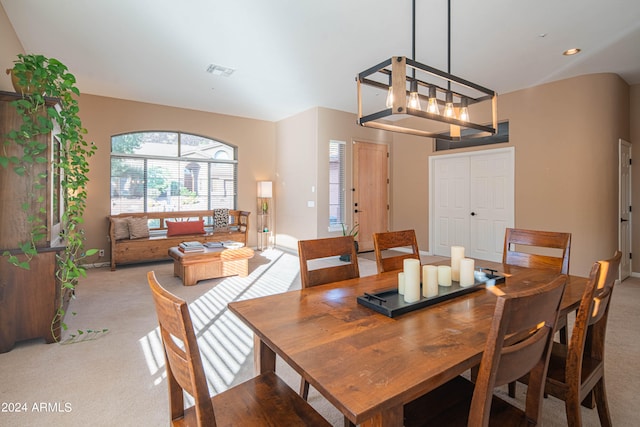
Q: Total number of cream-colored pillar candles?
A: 6